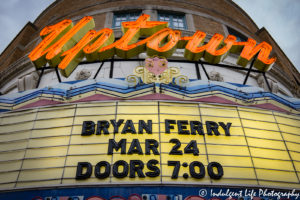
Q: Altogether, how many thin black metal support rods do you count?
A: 8